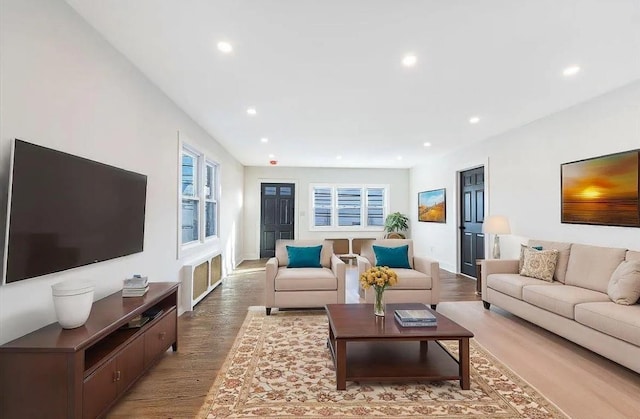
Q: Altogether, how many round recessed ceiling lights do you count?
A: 10